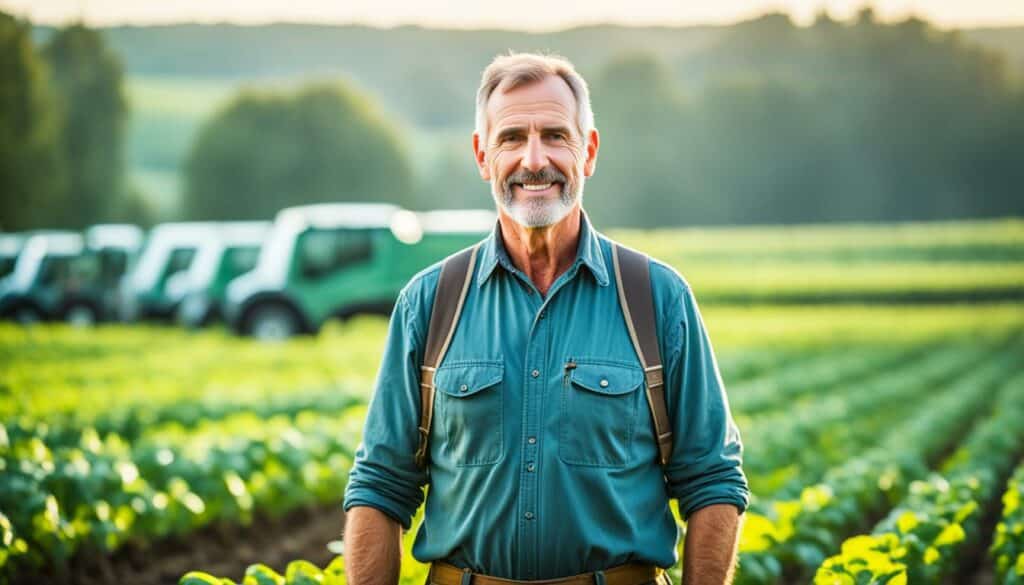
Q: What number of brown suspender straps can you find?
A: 2